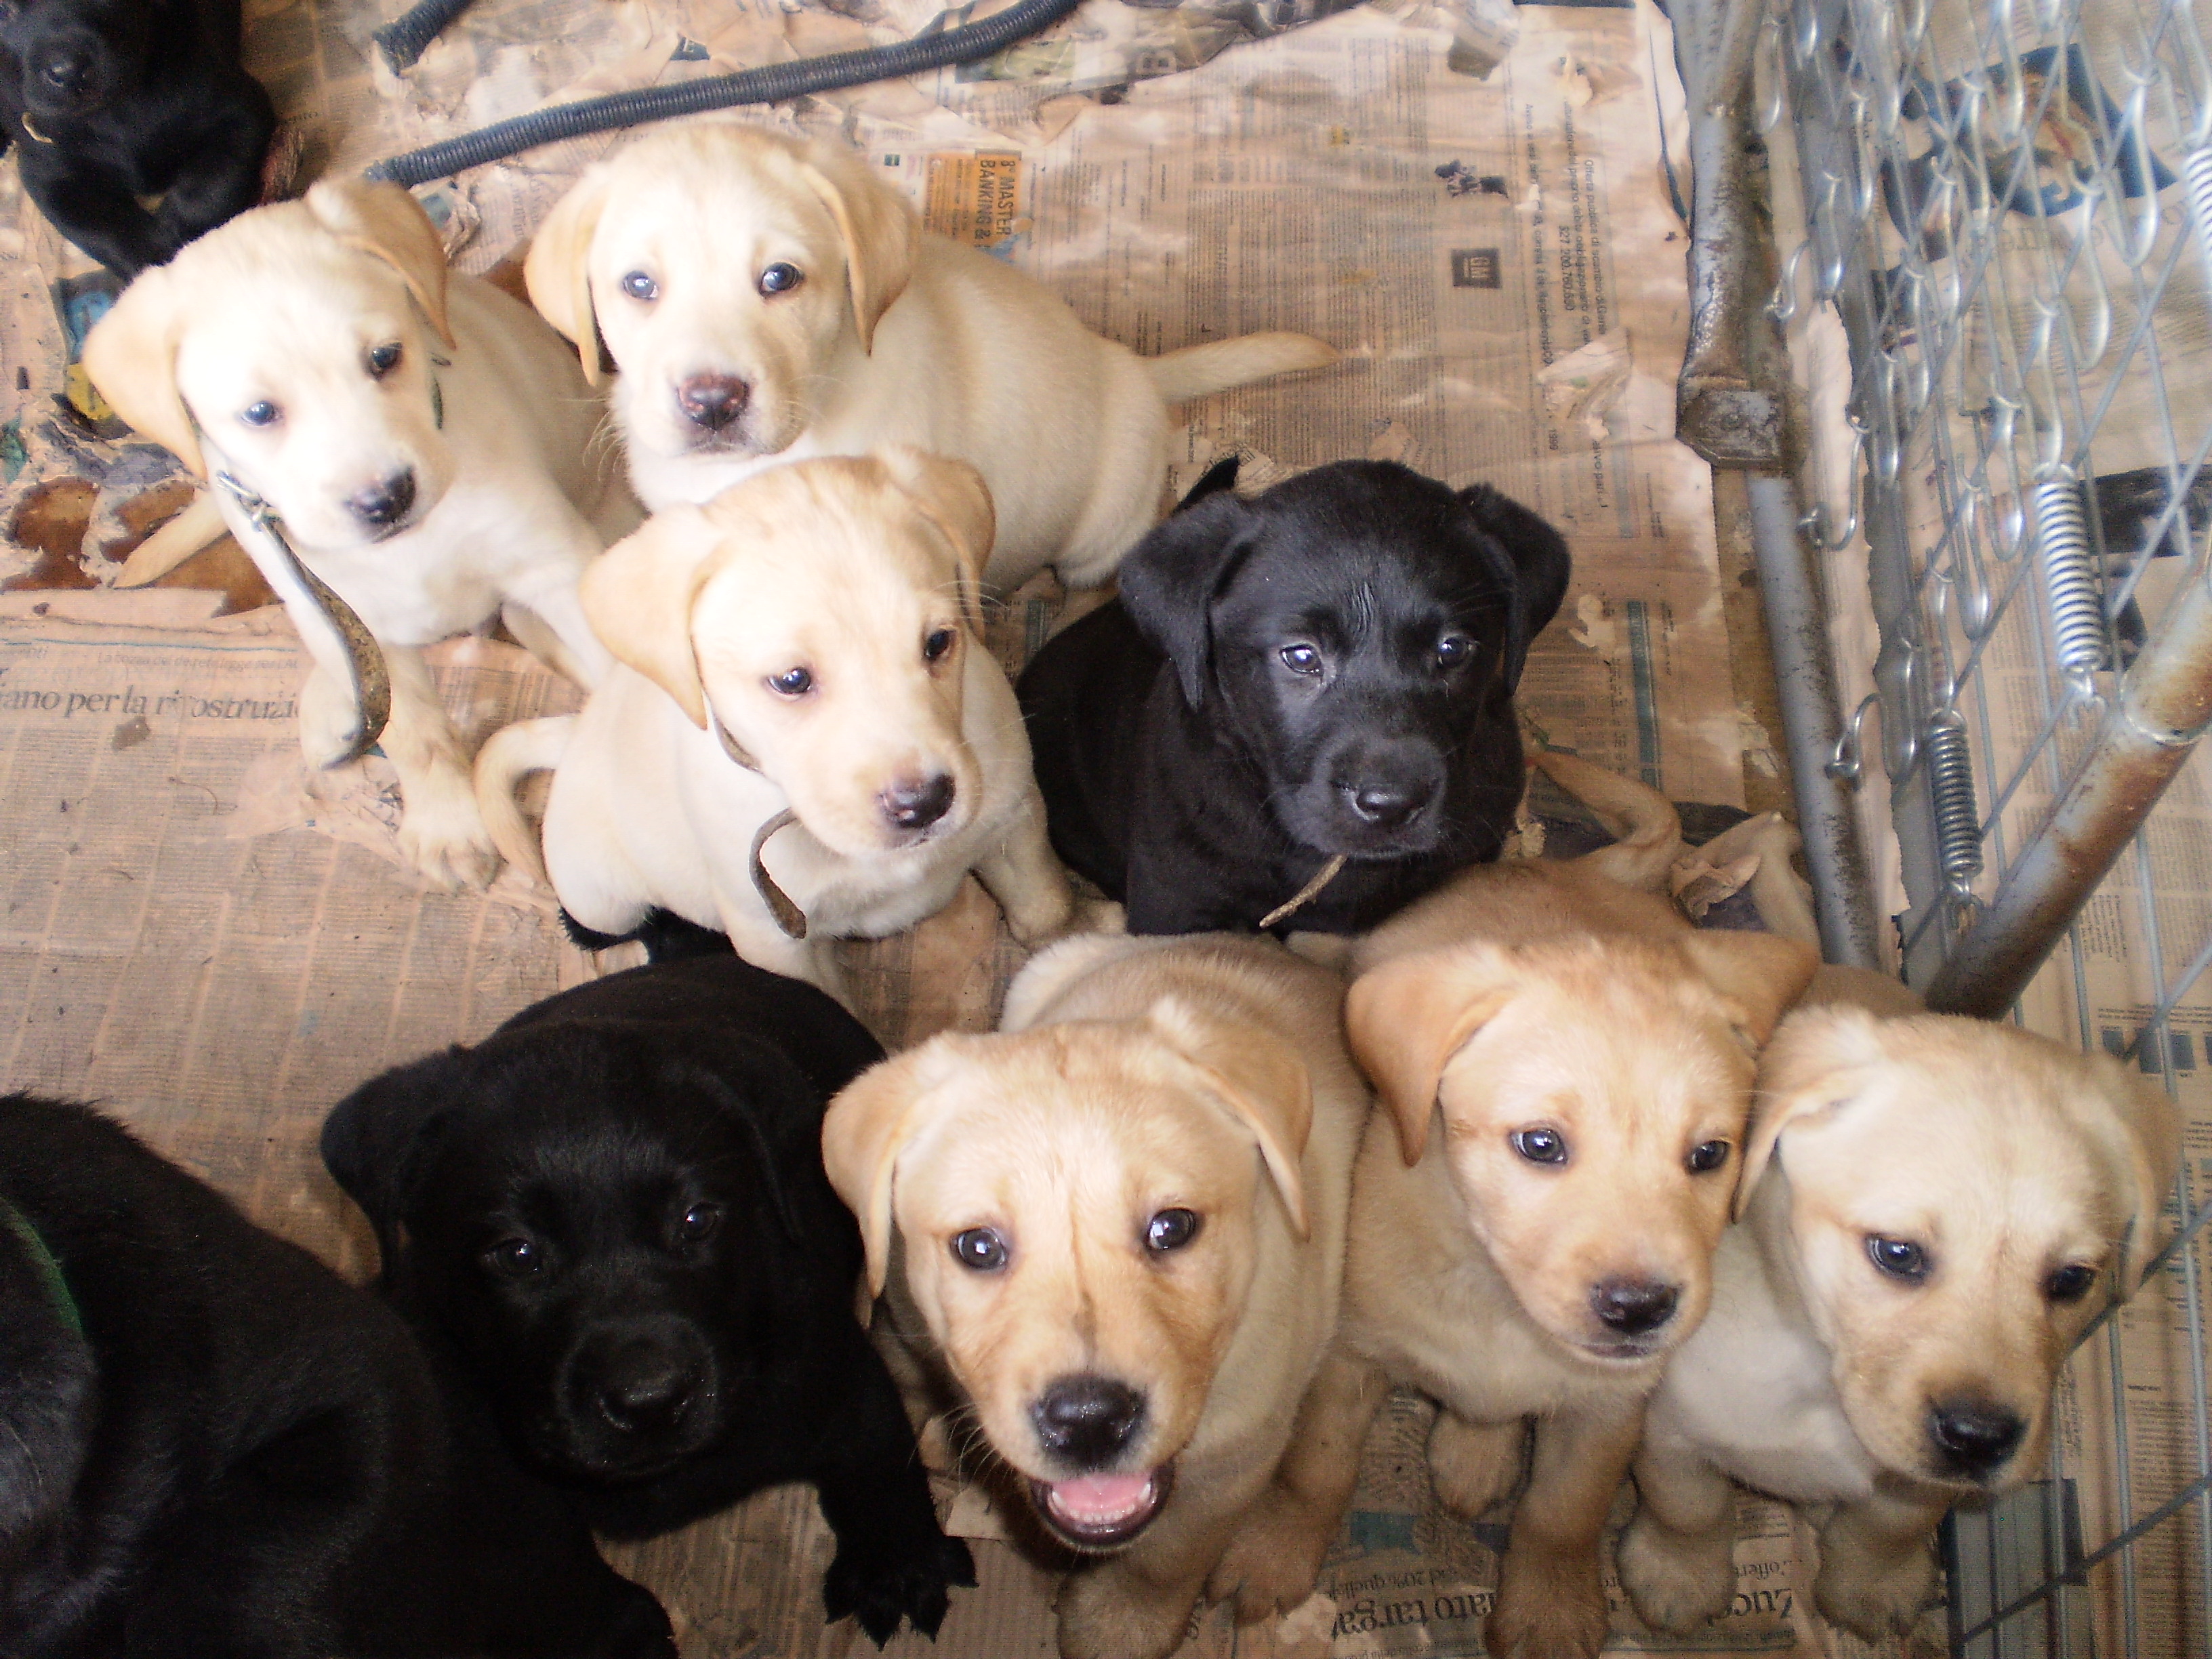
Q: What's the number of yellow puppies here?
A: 6